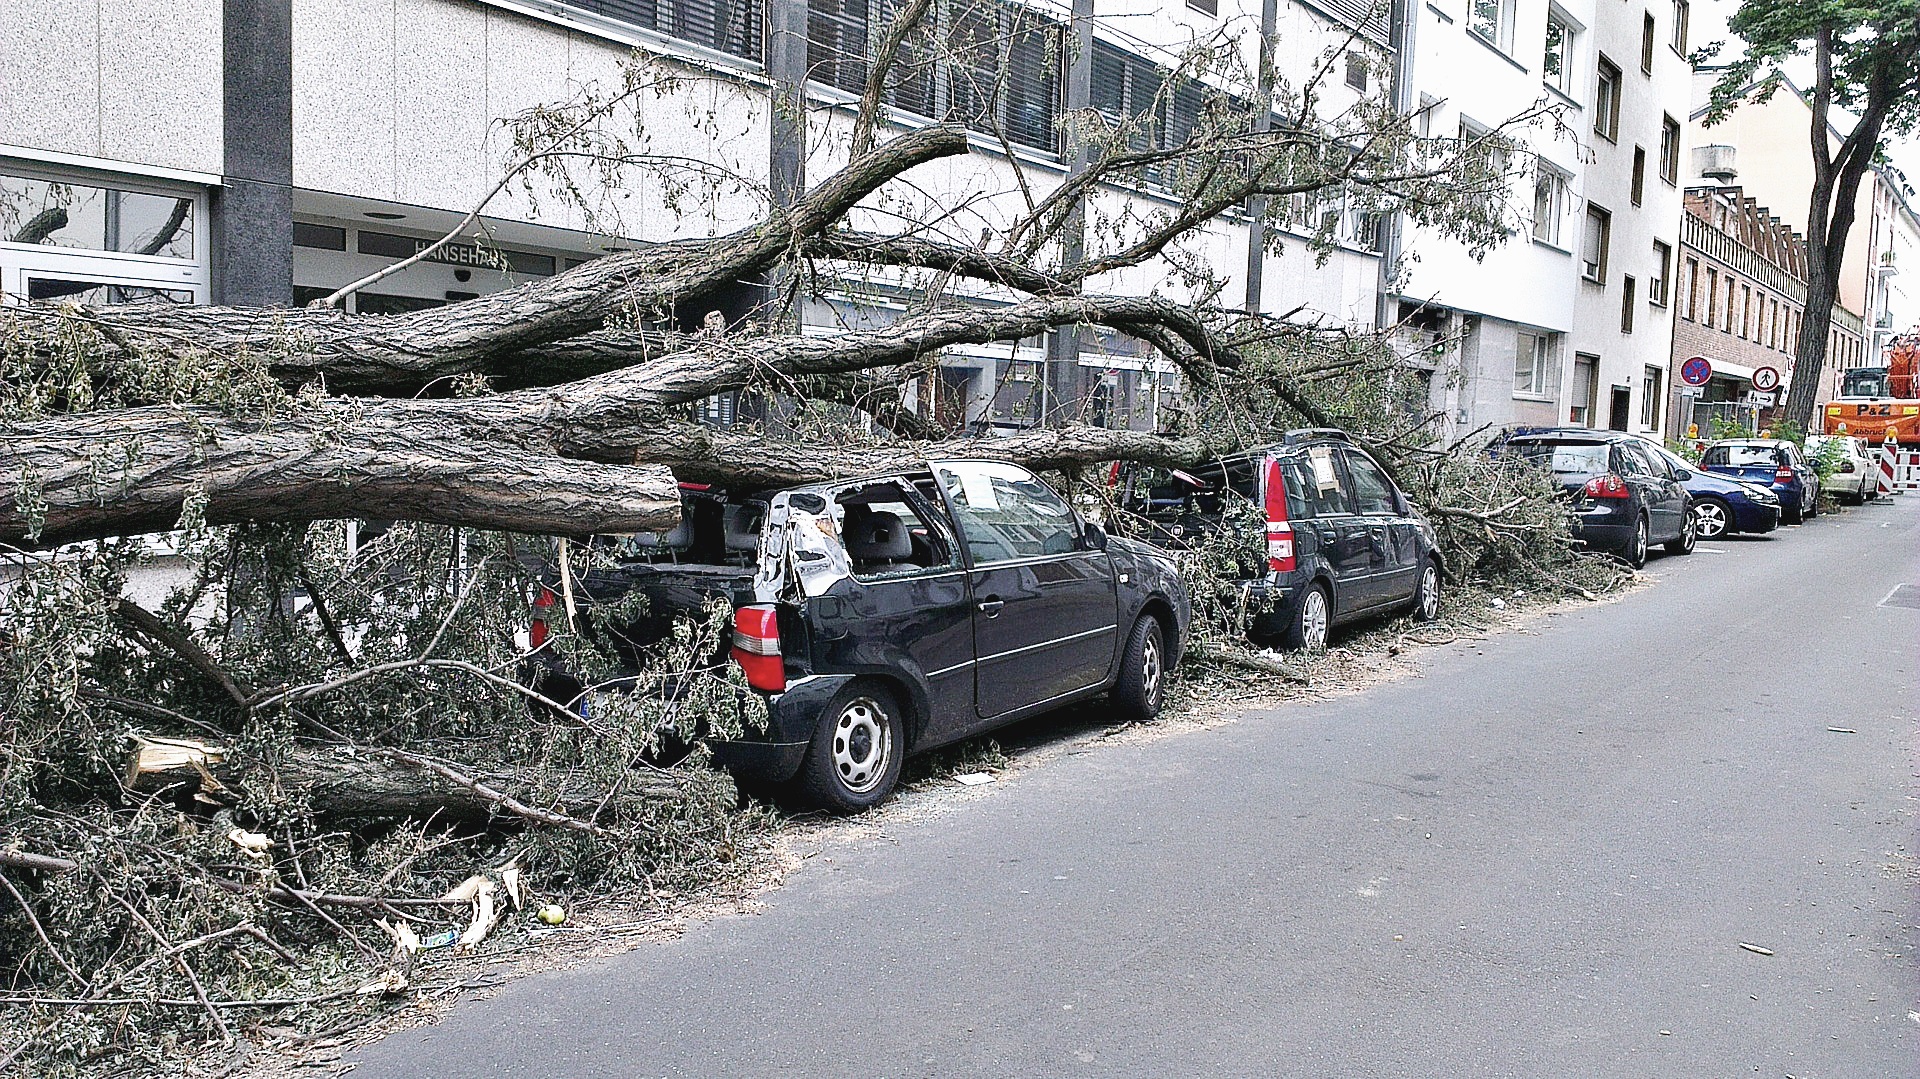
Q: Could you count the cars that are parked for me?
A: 6